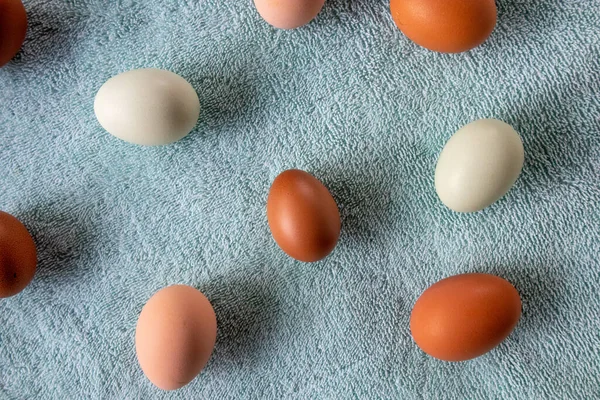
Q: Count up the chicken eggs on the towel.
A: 9